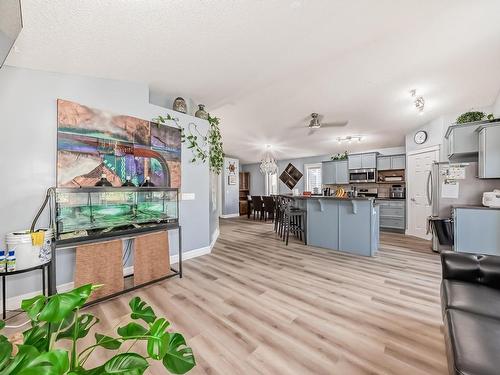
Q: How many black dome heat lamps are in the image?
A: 3